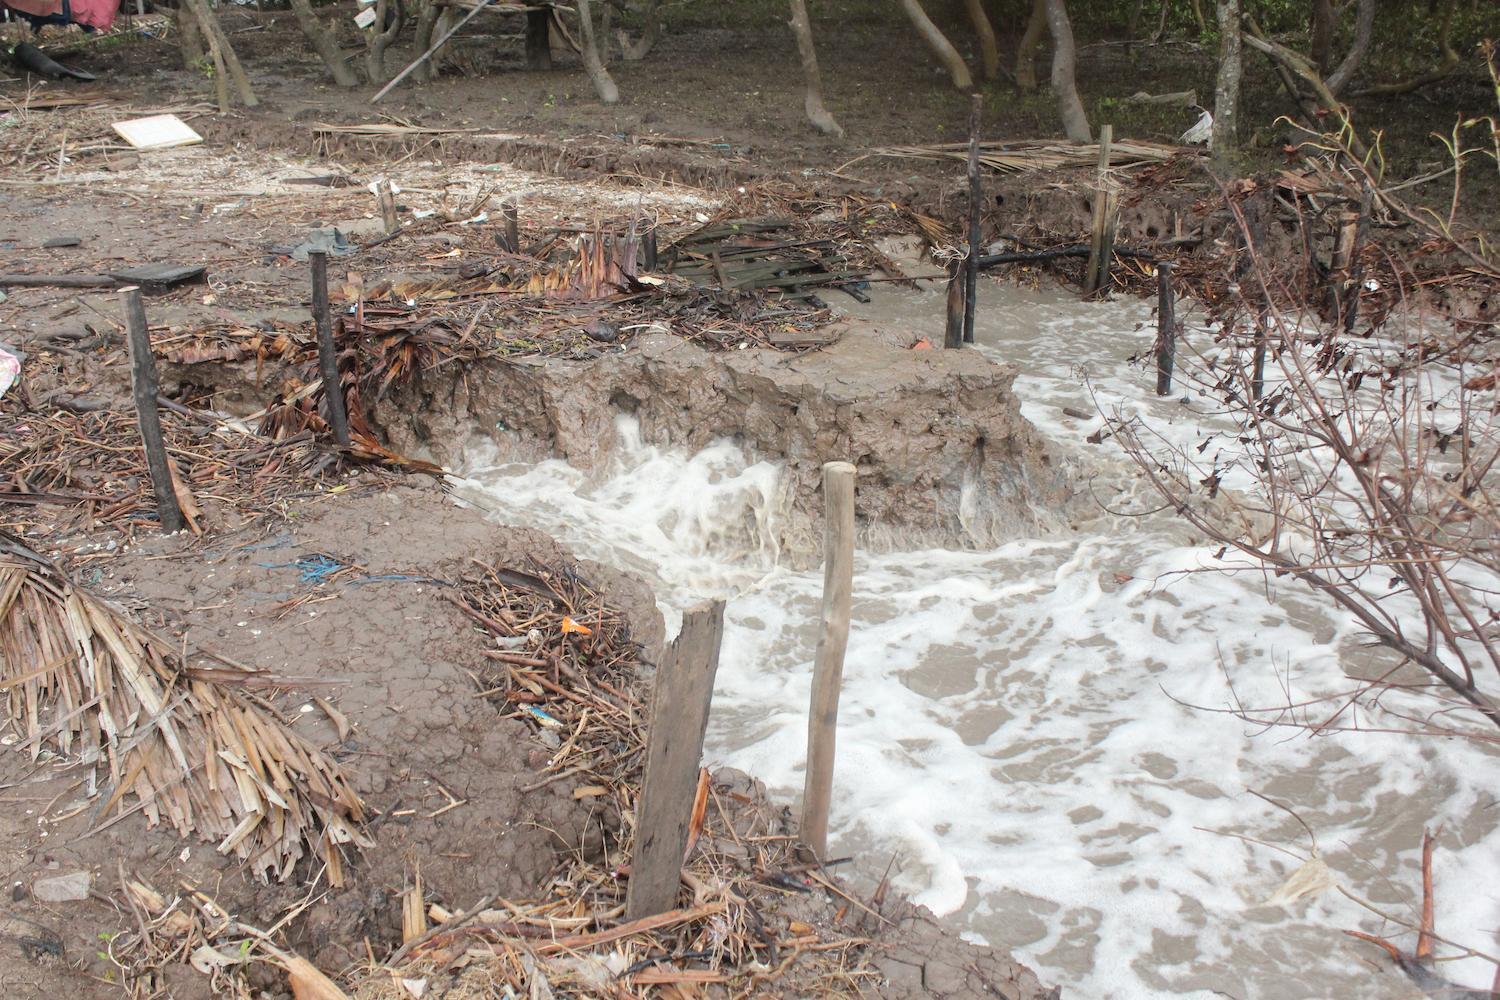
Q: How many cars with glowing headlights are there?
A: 0